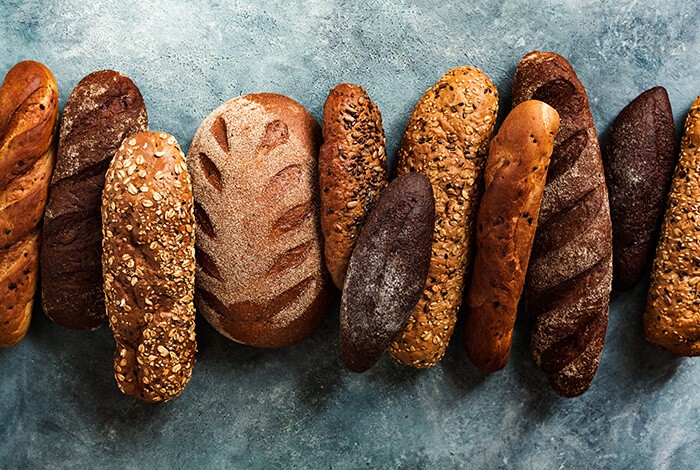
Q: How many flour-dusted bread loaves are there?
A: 5